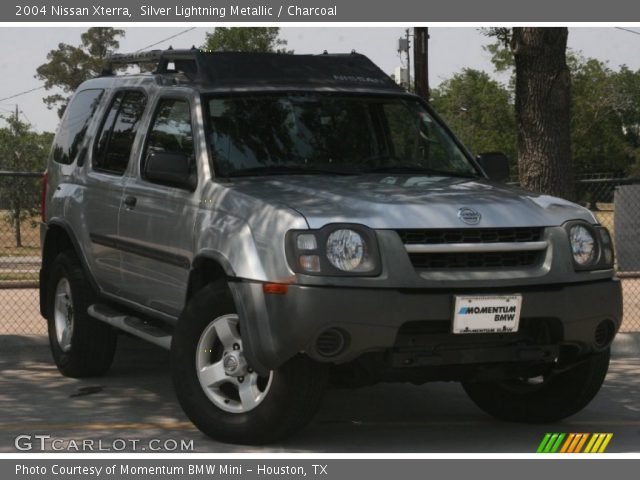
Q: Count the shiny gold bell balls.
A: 0